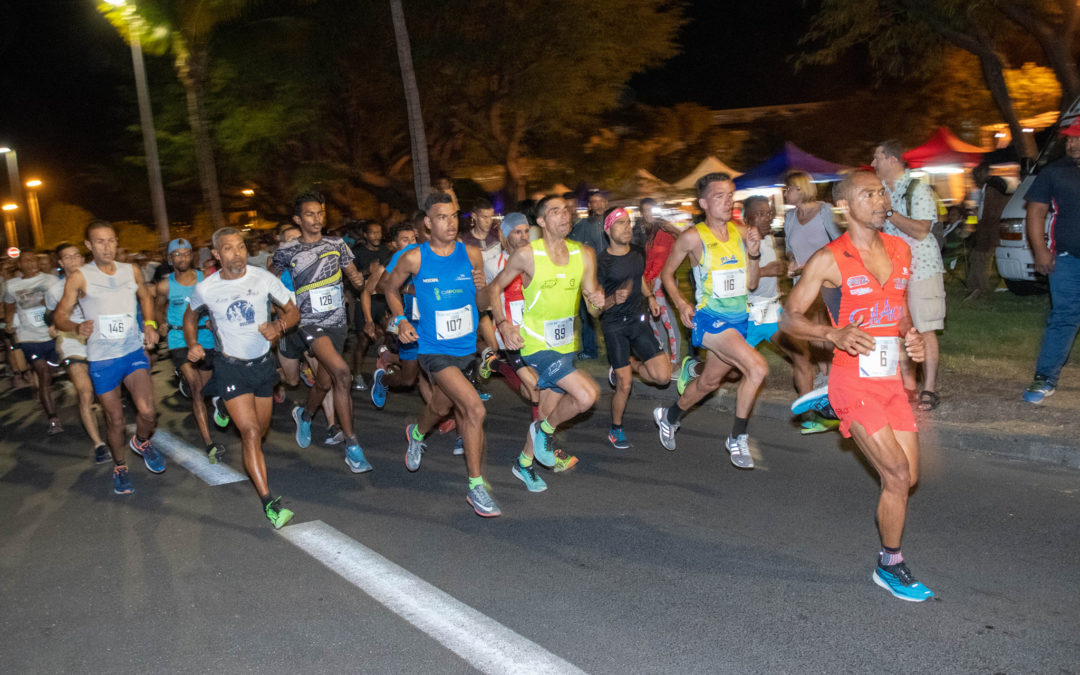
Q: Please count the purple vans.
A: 0